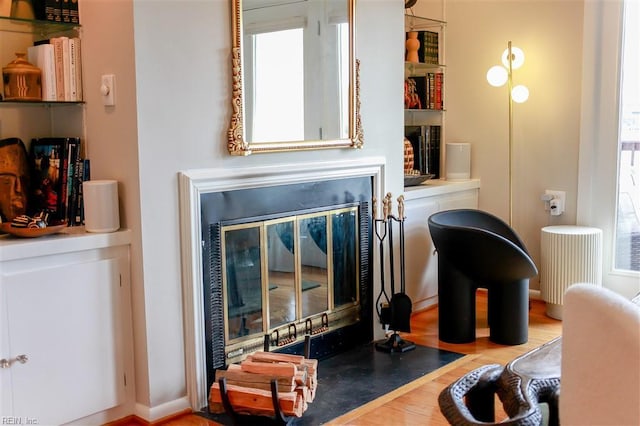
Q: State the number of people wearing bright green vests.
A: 0